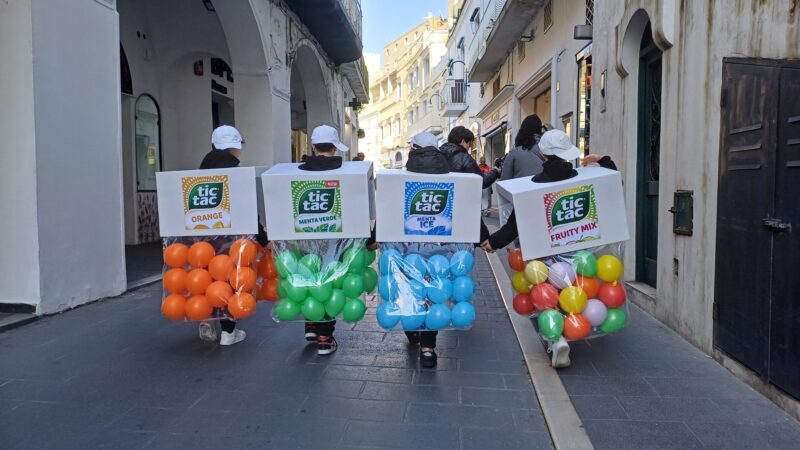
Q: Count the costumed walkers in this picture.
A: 4